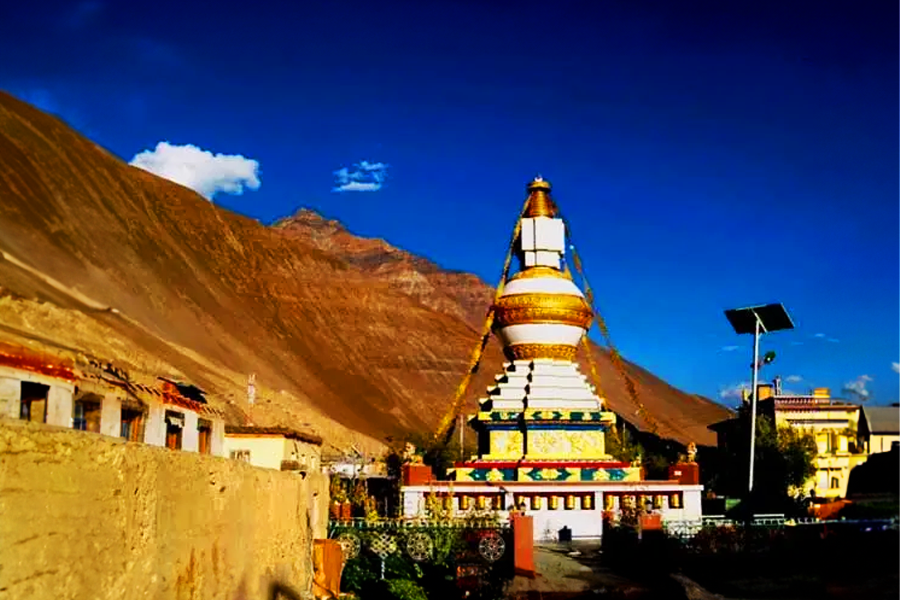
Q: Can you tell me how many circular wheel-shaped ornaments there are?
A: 3